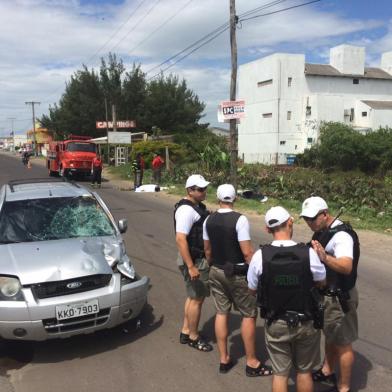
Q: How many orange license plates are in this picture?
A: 0